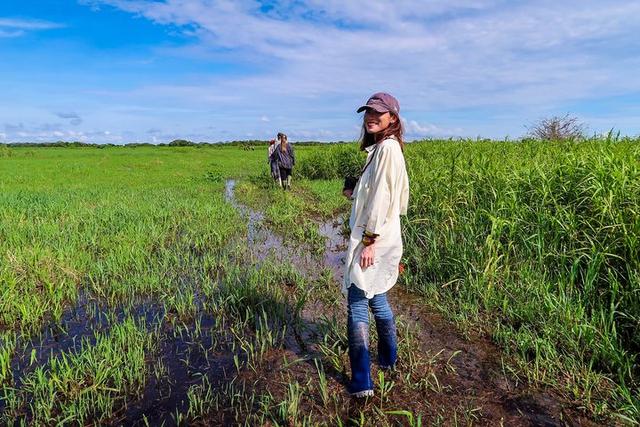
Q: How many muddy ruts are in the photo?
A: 2